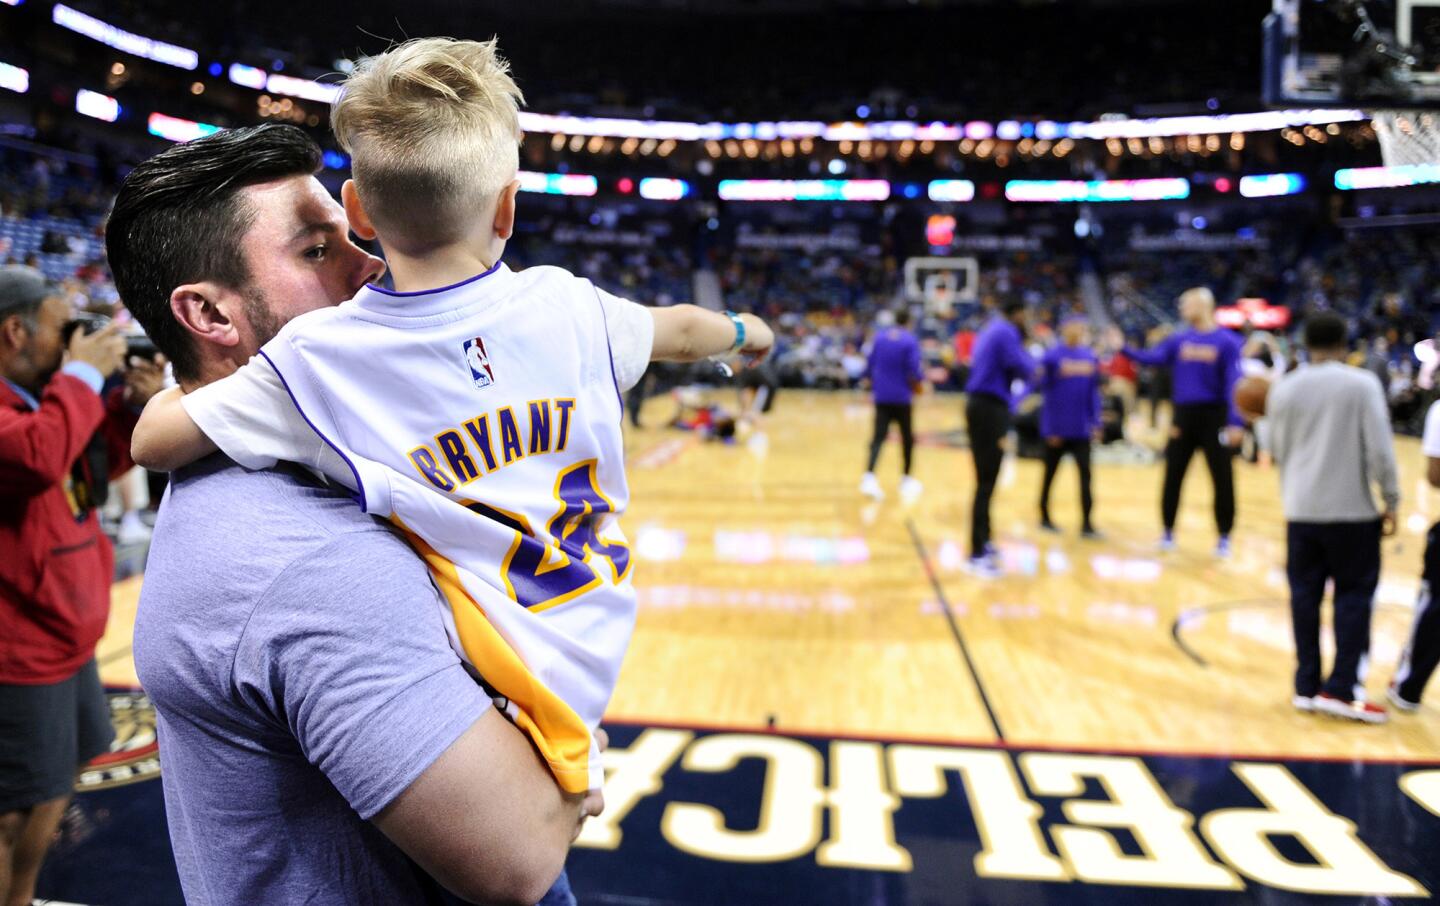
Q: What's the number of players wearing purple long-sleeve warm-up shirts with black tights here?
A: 4